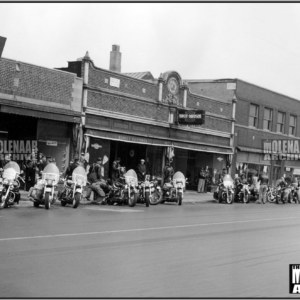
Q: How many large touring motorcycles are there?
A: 6